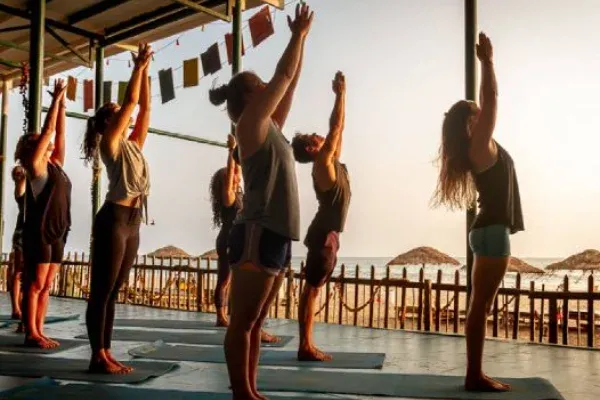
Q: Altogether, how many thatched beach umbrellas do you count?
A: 5